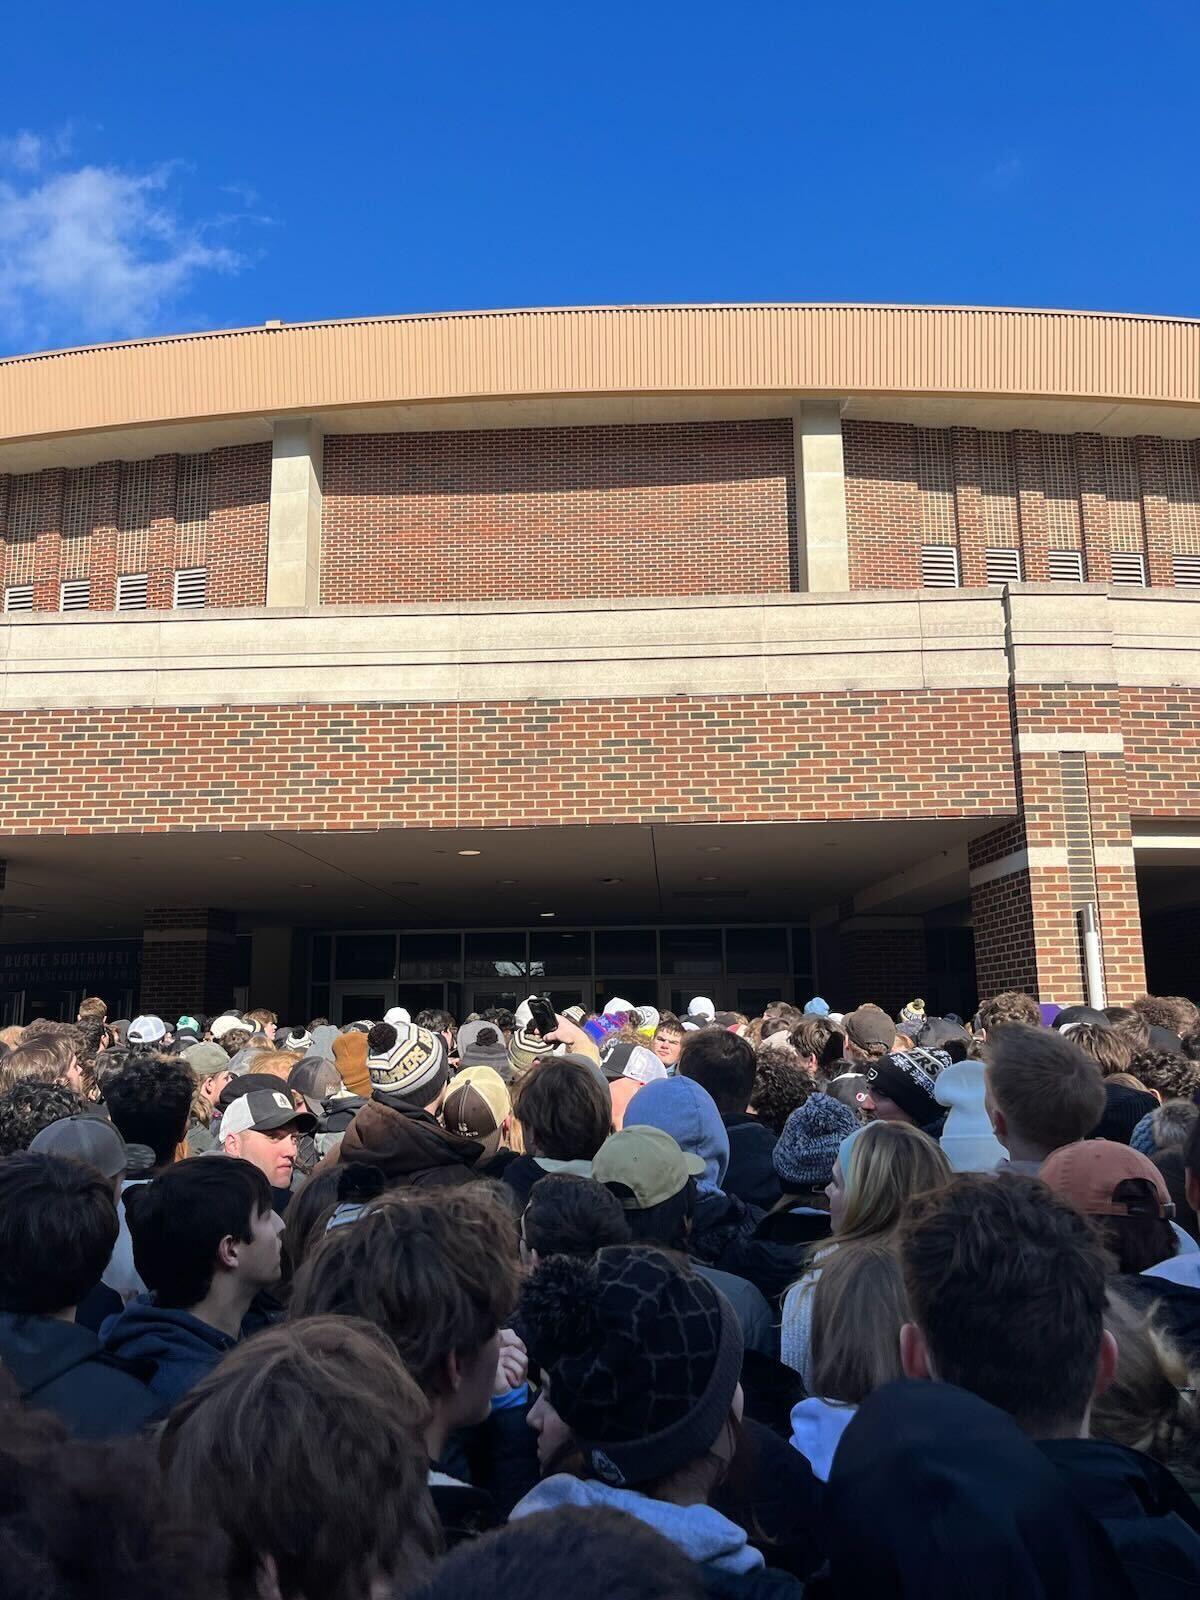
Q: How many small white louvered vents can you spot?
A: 9